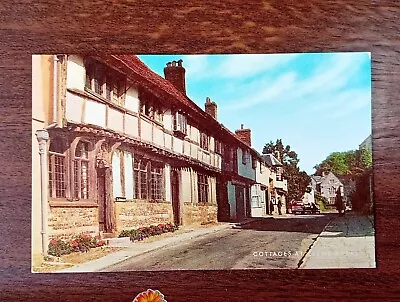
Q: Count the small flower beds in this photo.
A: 2